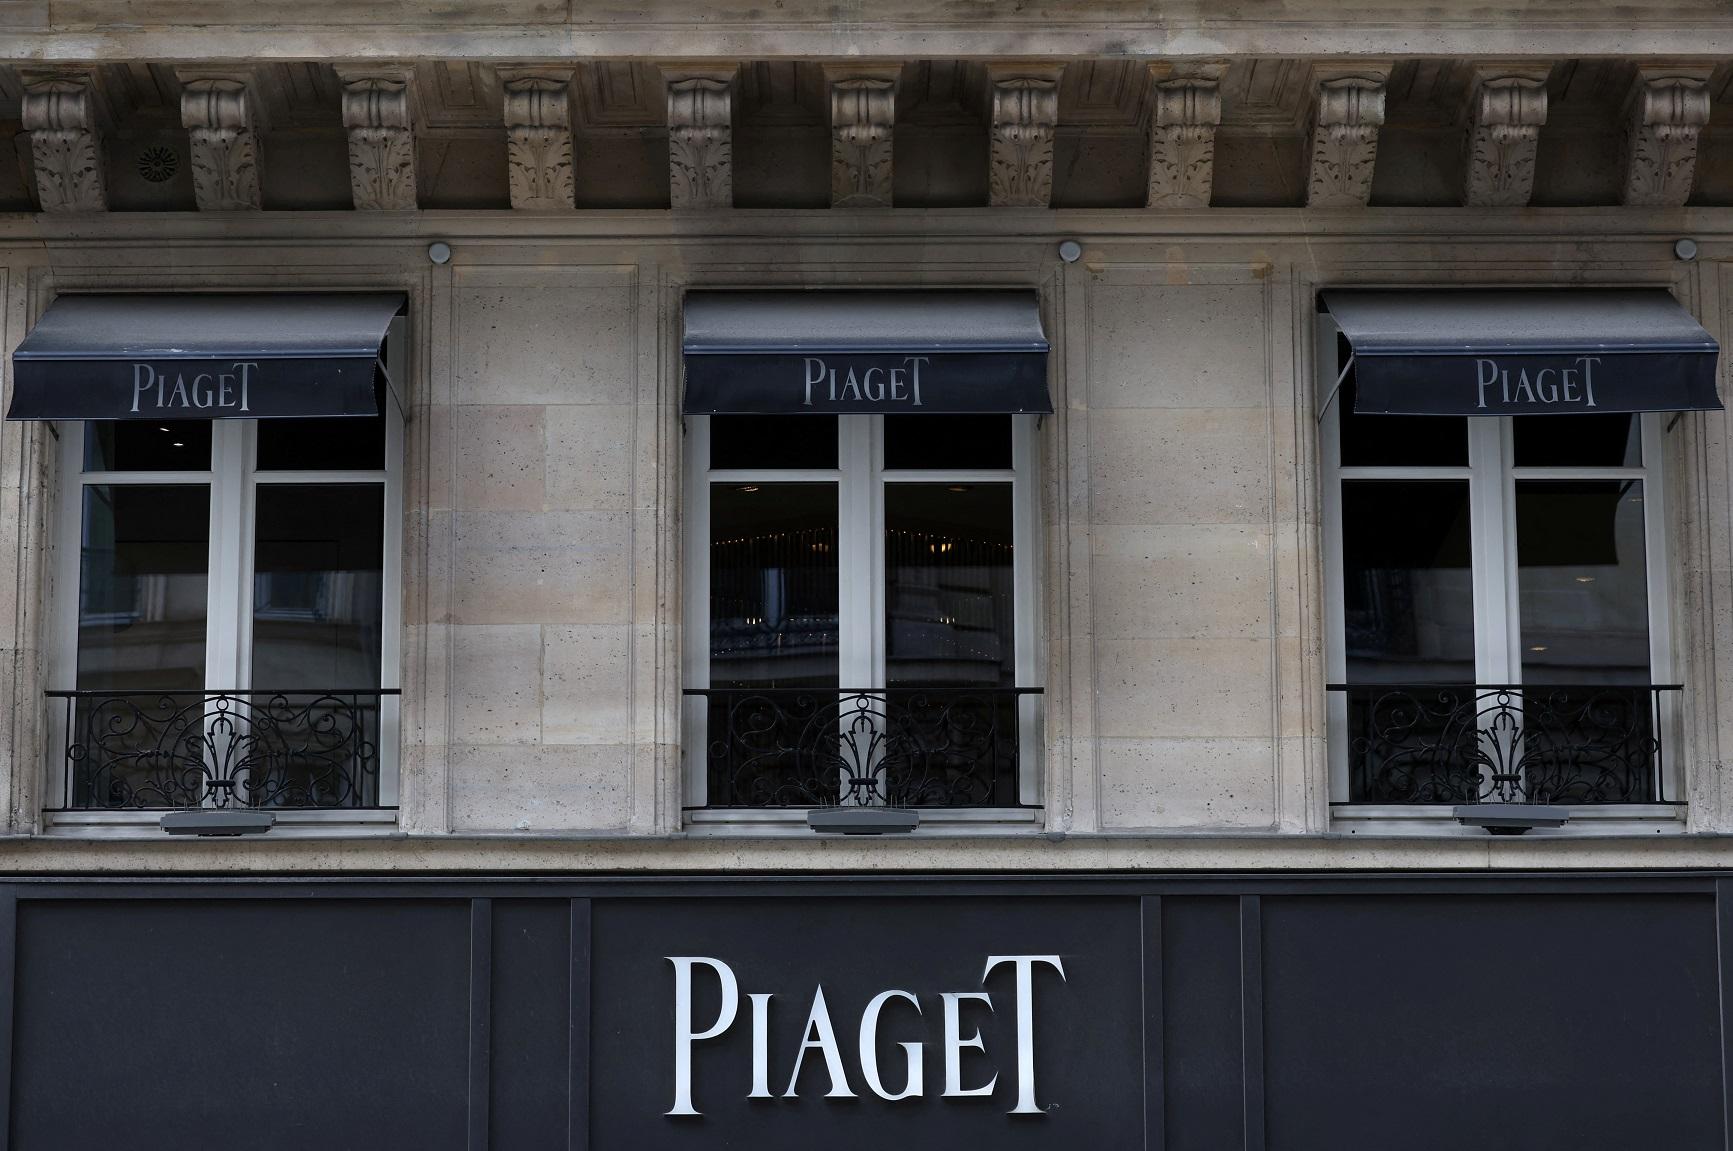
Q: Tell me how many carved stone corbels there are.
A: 11